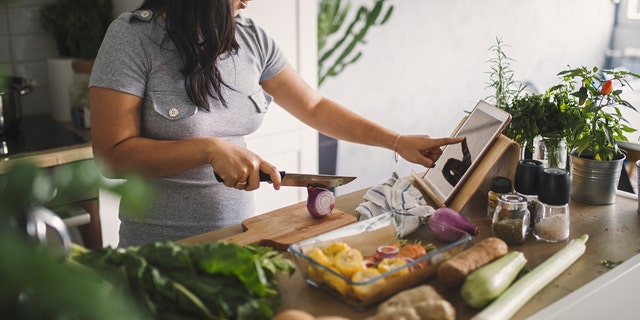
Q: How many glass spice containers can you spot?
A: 4